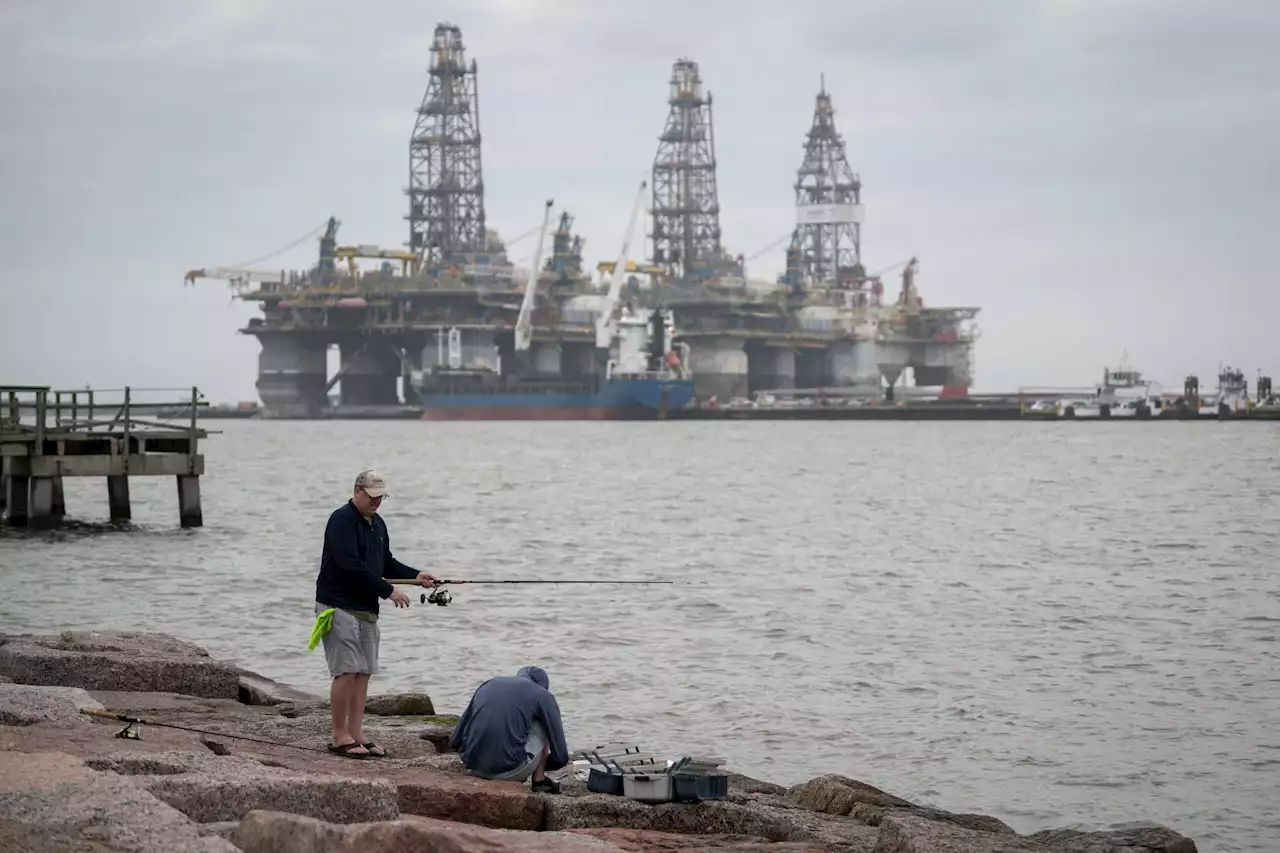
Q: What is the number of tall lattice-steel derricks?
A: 3